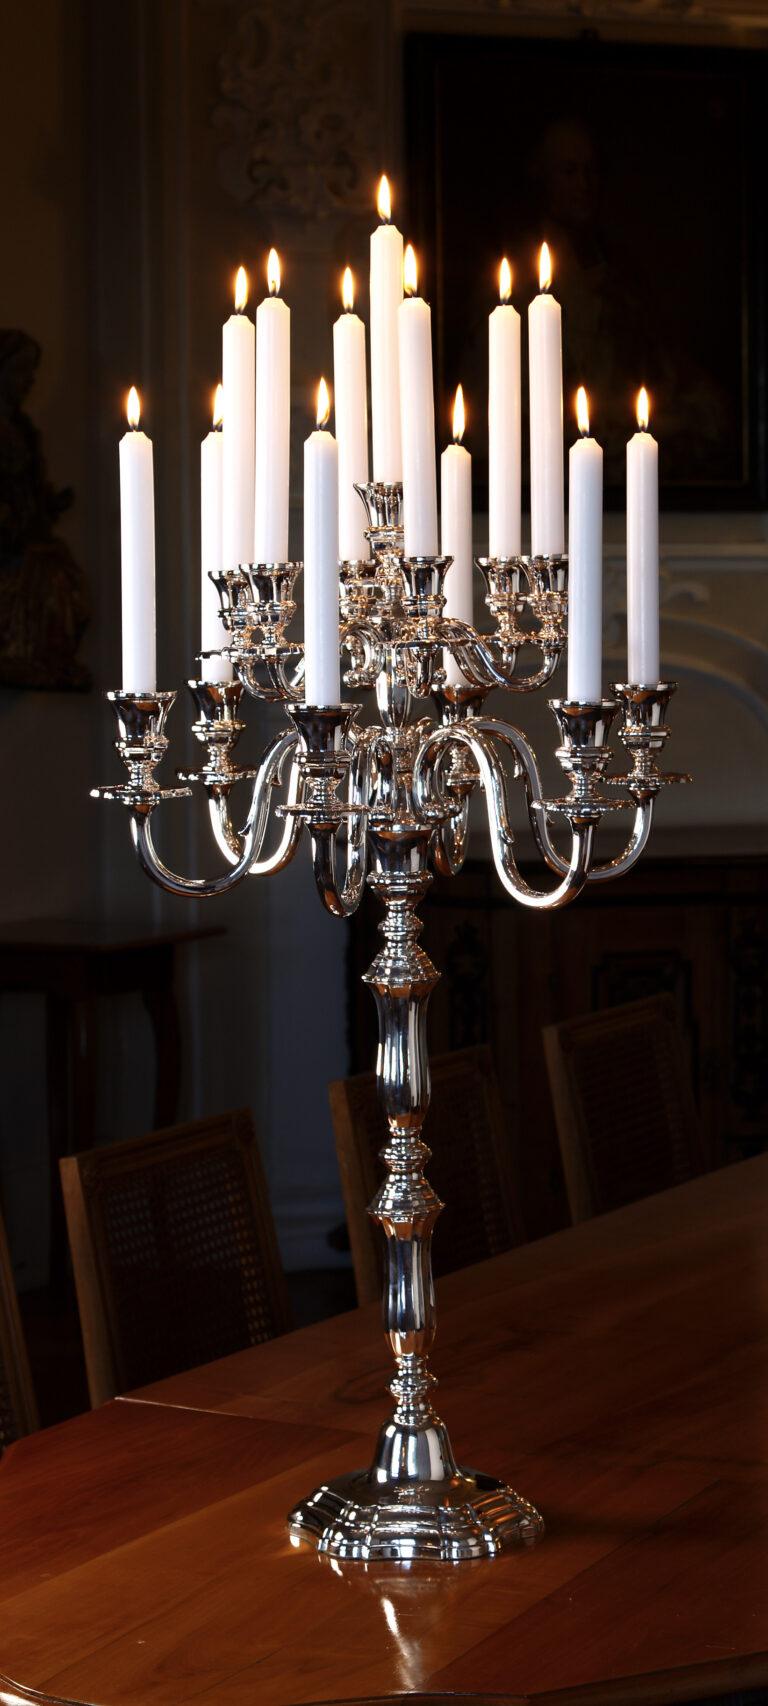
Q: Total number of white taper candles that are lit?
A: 13